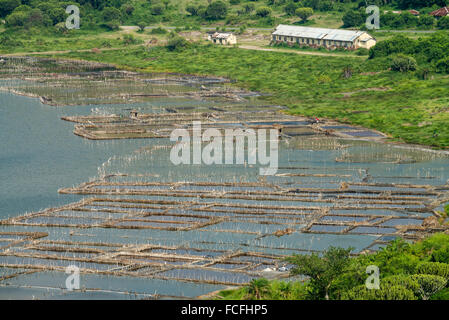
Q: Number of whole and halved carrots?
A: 0